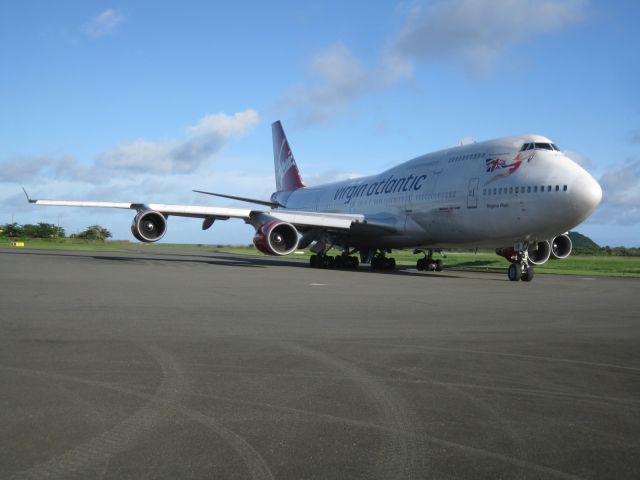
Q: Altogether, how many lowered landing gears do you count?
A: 5